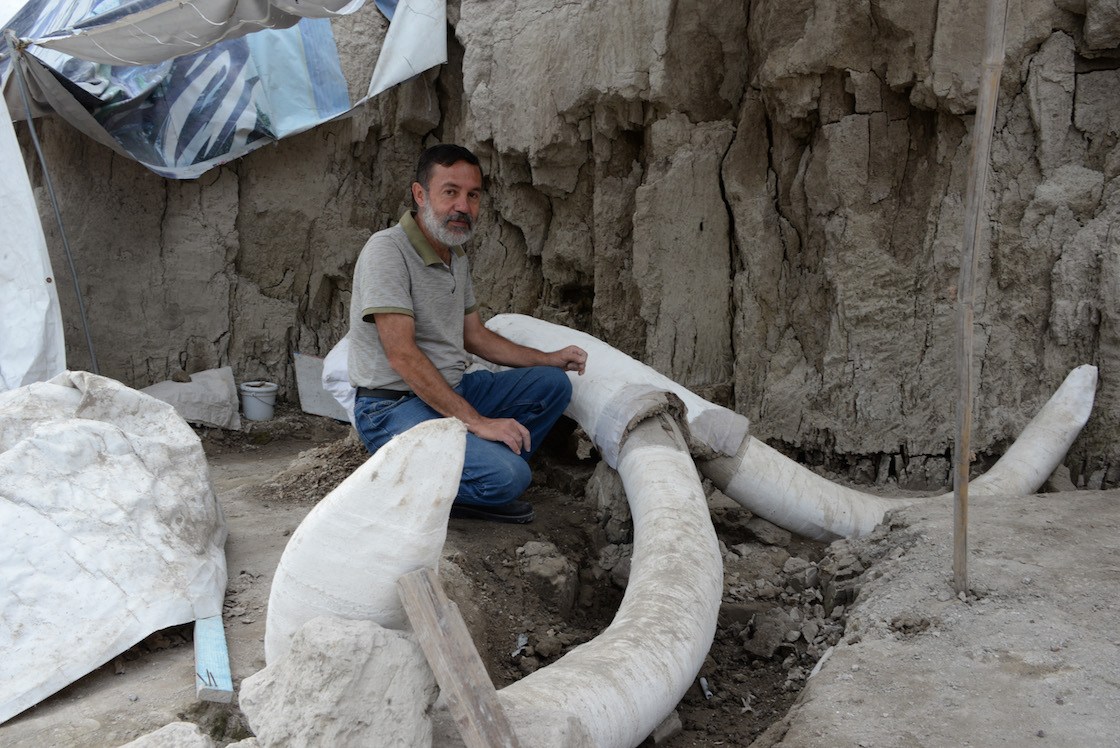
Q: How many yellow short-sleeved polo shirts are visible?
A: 0